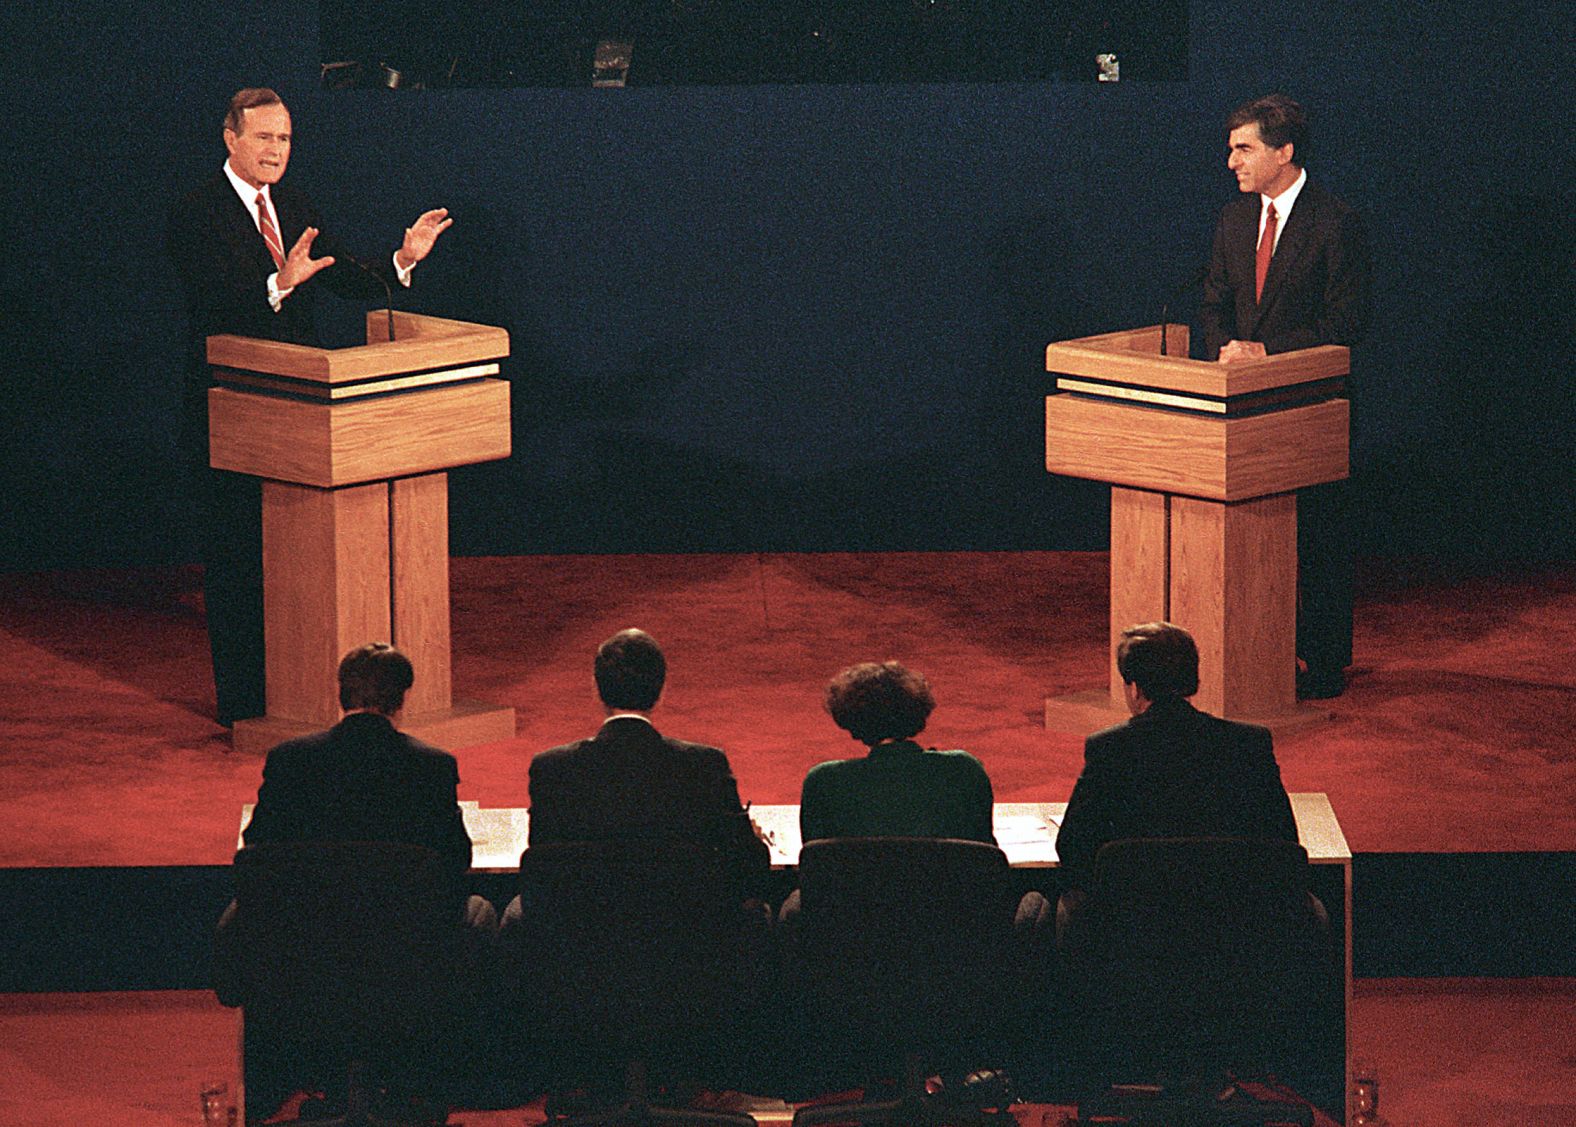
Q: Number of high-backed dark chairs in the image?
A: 4